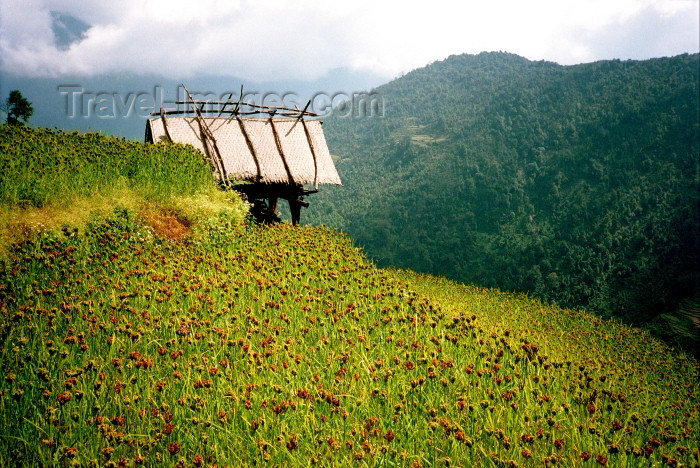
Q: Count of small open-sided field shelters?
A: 1